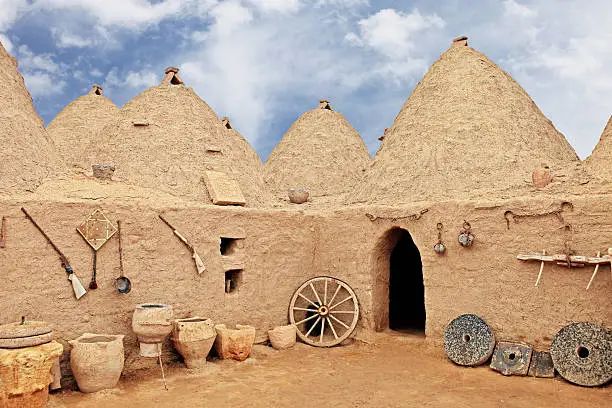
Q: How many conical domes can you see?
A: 7